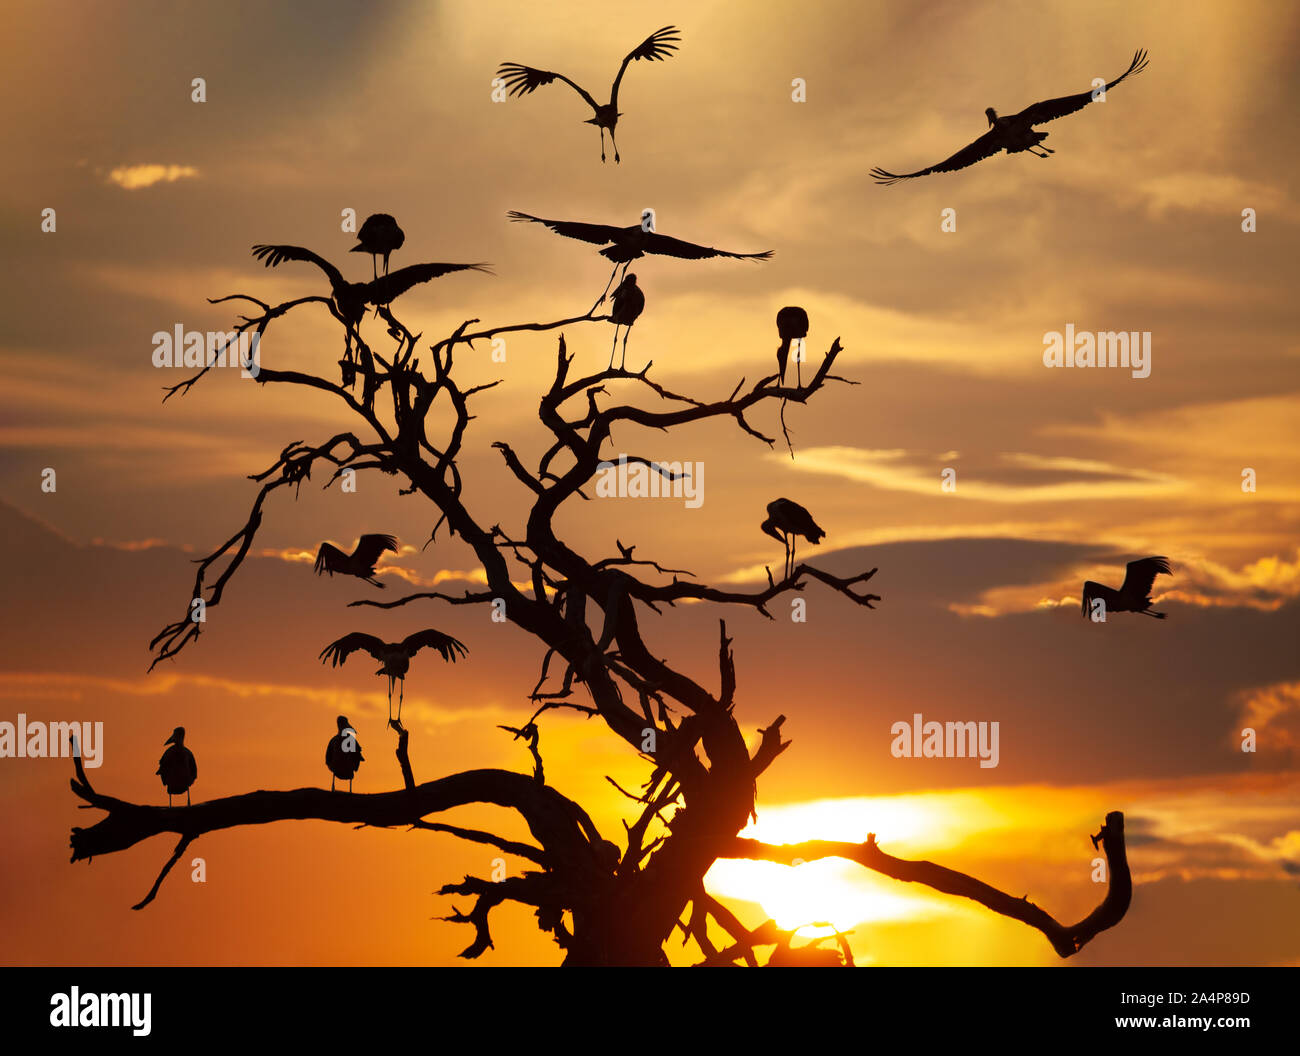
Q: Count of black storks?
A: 13